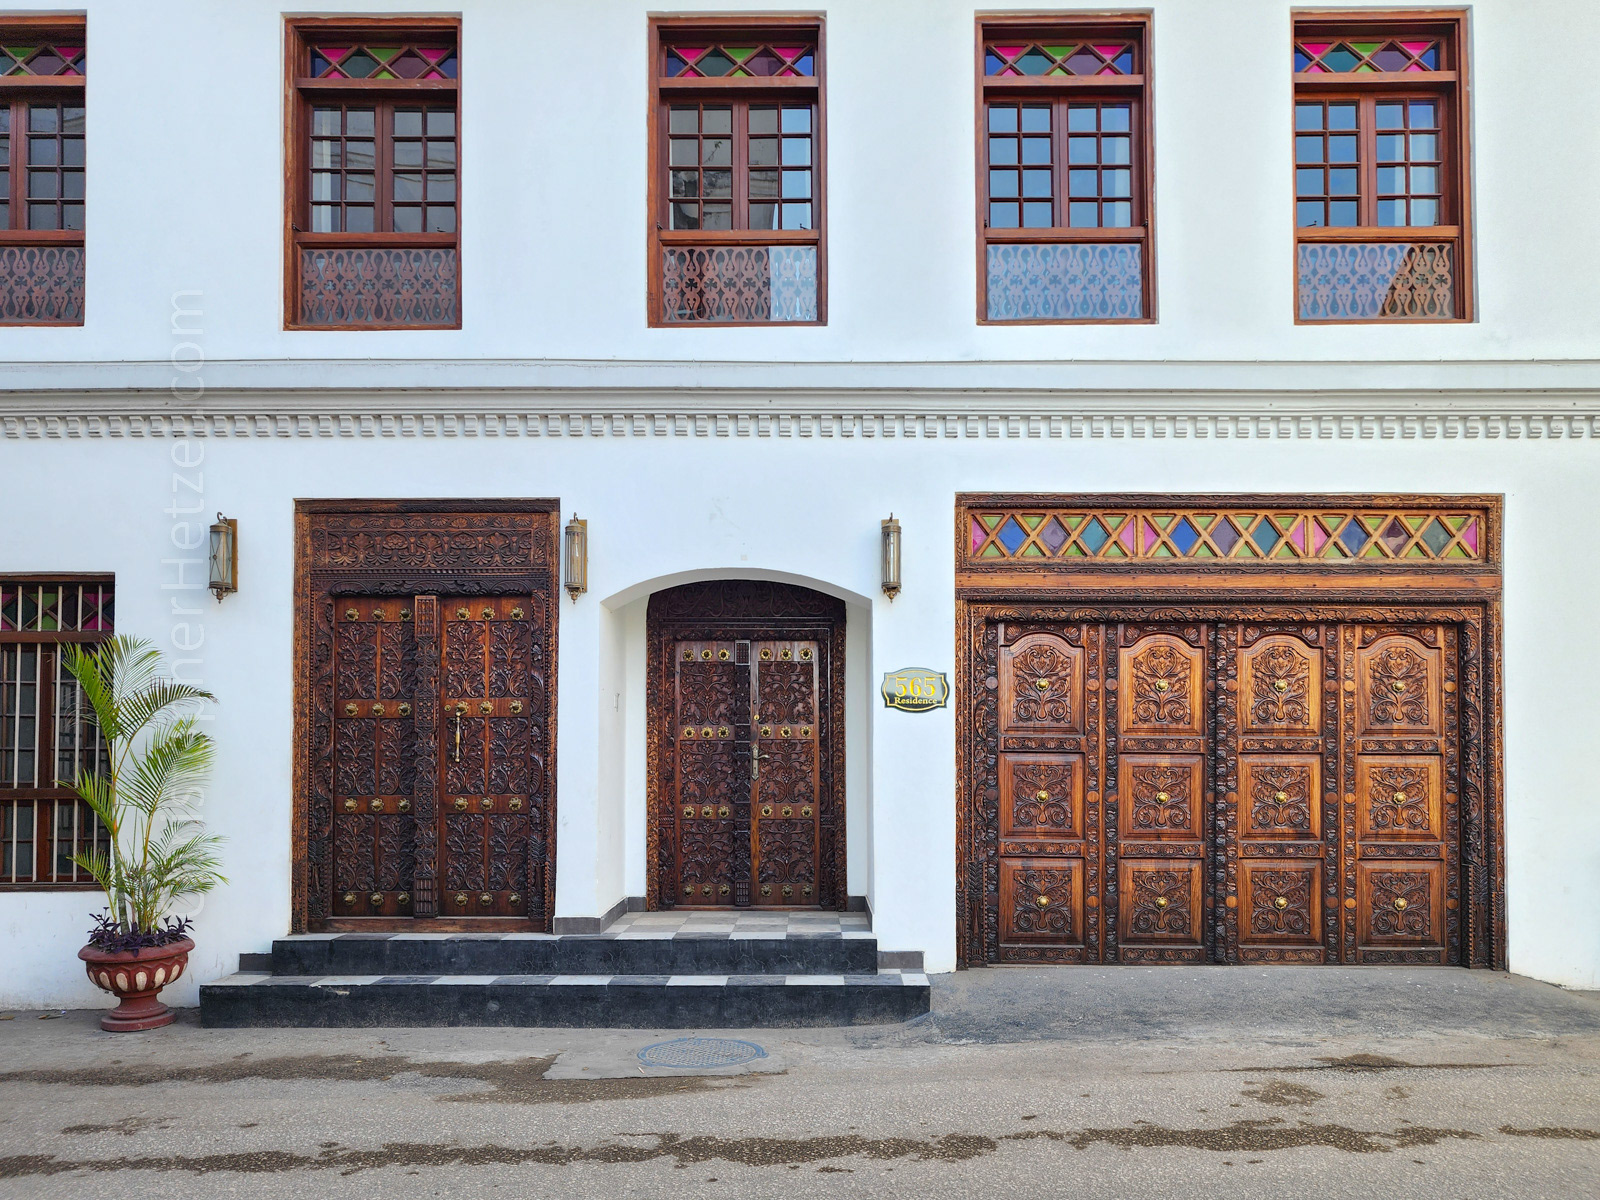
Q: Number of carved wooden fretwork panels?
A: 5